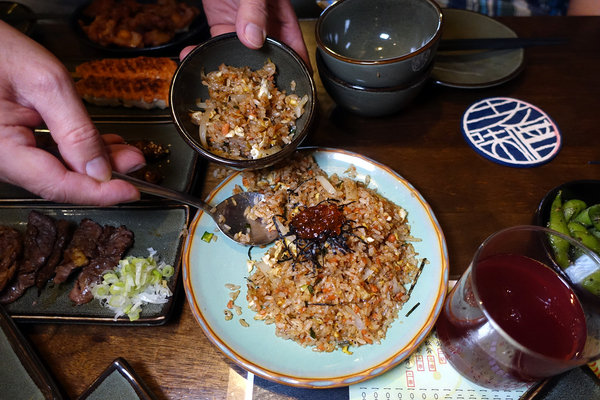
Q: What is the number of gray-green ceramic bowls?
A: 3